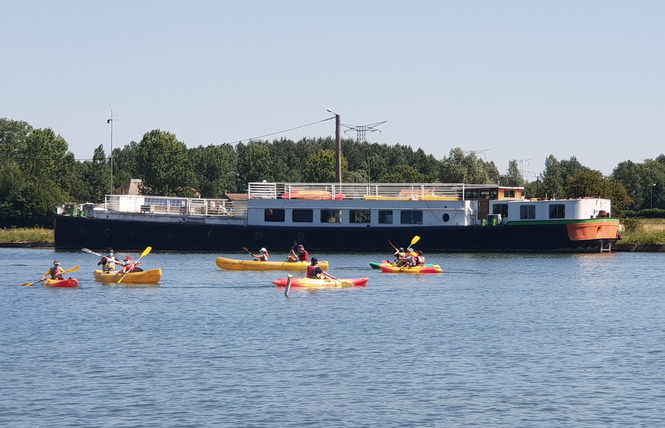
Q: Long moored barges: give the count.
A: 1